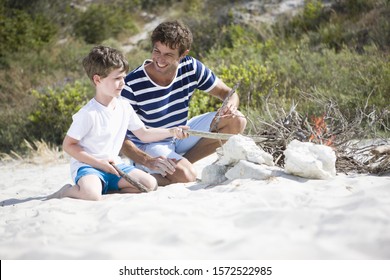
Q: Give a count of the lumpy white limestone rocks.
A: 4